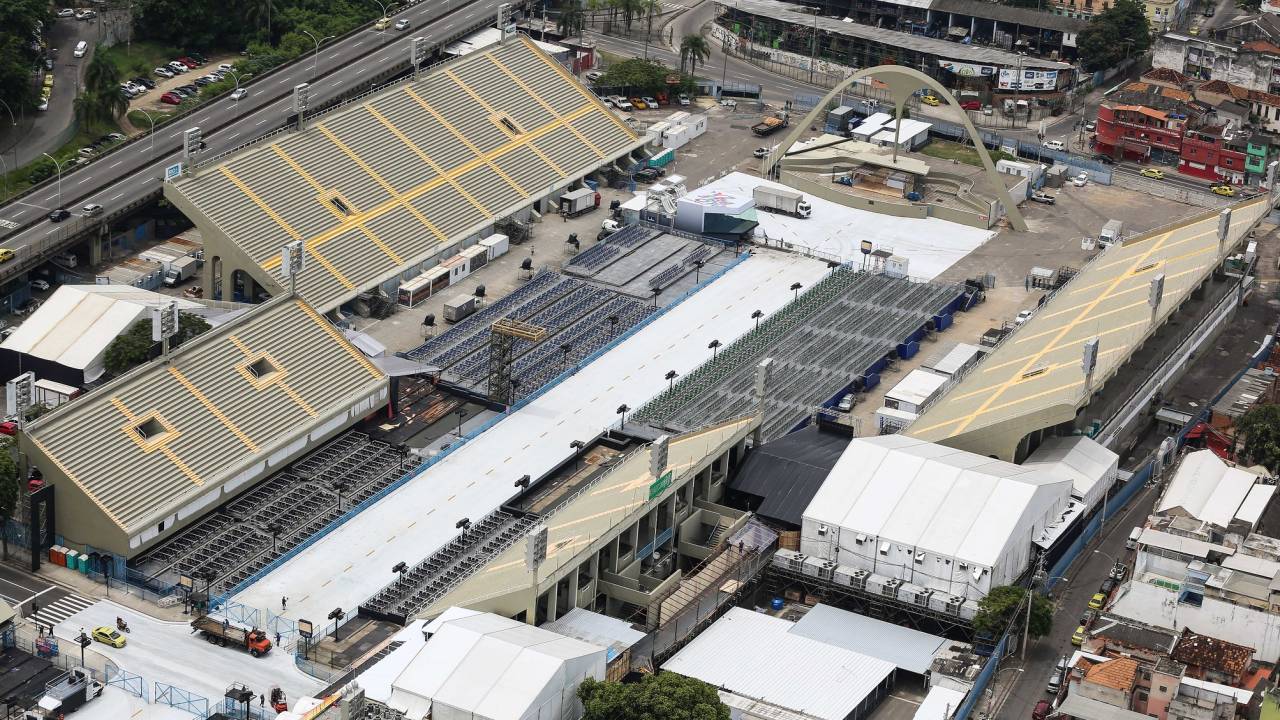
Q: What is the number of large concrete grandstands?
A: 4